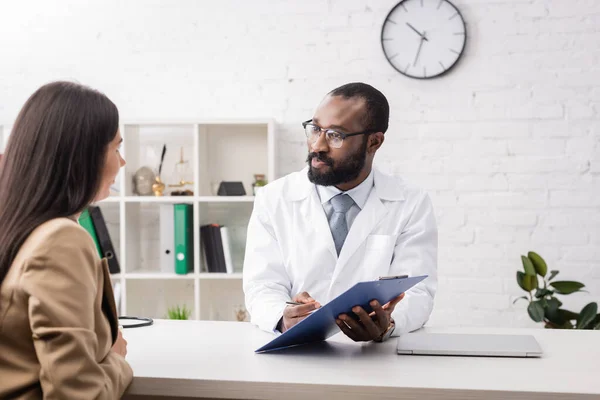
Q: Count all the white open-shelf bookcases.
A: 1